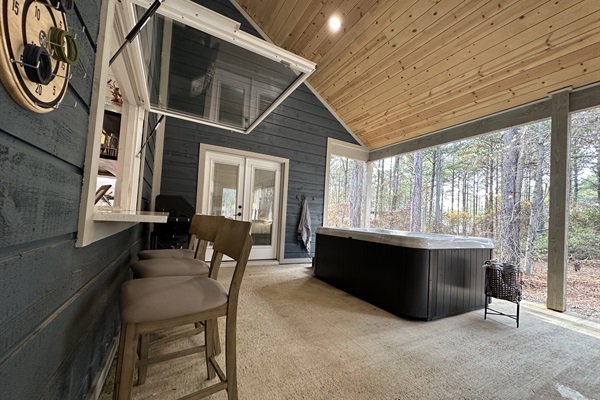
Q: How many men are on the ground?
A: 0